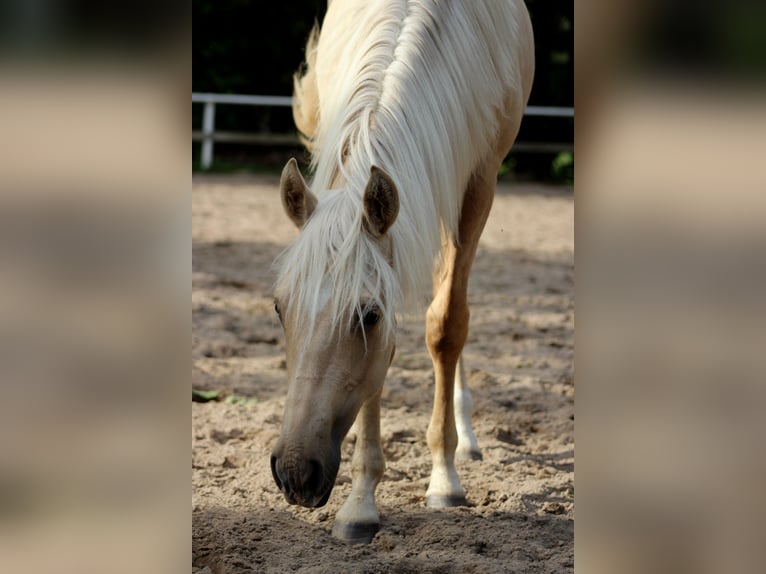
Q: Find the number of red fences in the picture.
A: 0